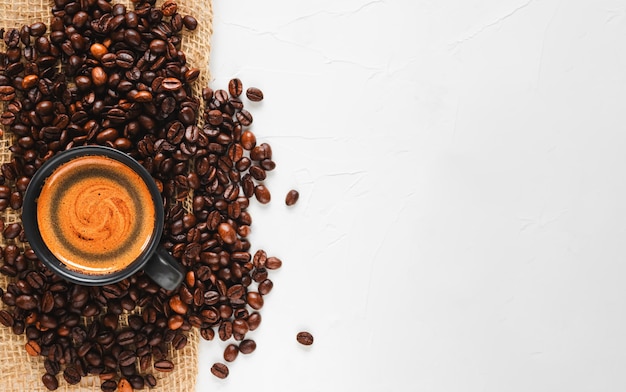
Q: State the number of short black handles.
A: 1